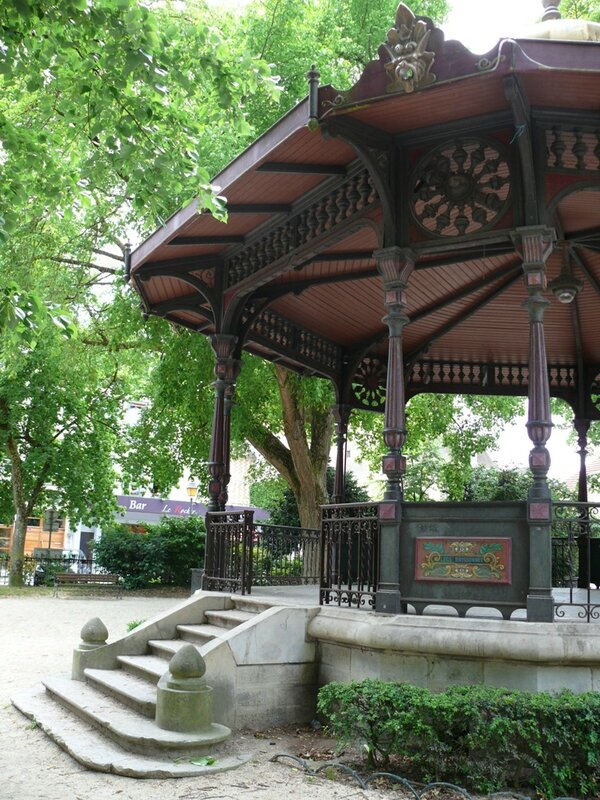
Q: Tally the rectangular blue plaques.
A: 0